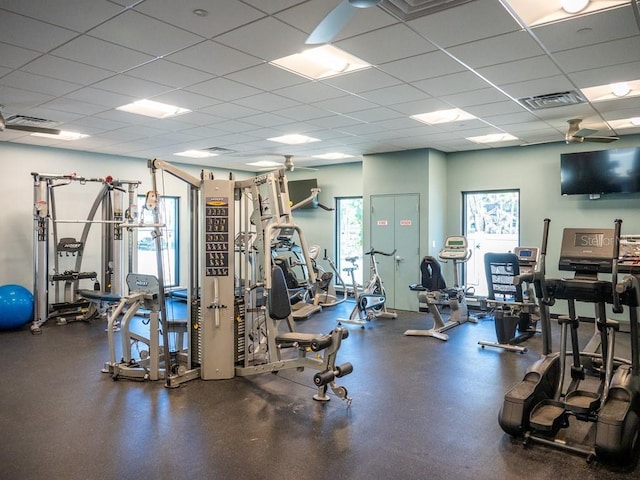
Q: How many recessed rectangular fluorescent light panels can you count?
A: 12